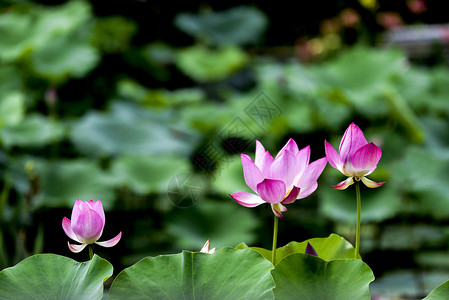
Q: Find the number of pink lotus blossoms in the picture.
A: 3